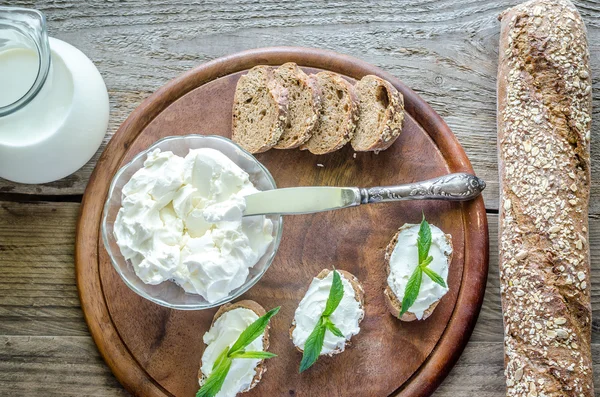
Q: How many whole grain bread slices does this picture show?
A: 7